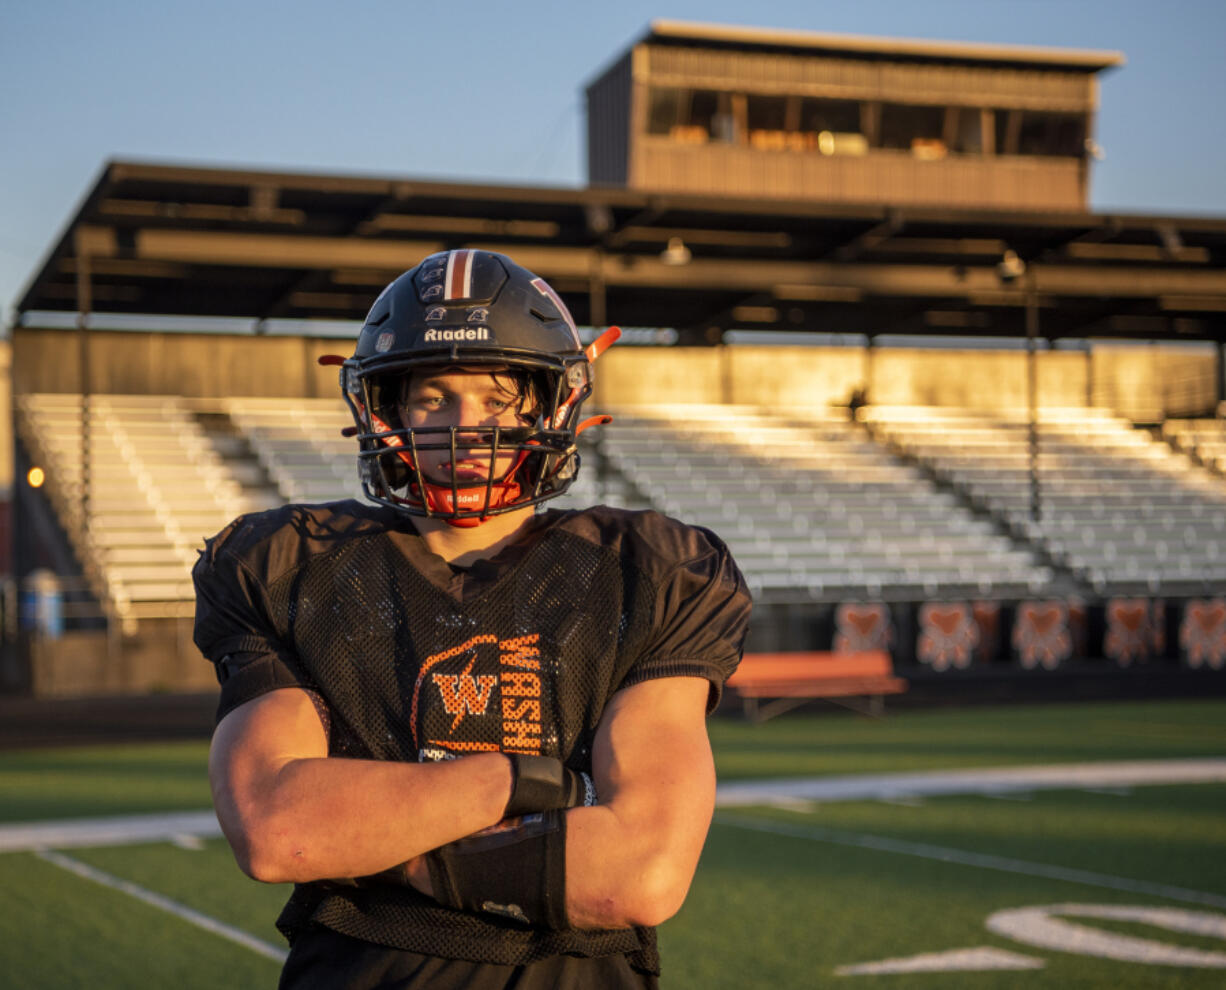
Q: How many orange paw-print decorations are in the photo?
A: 5